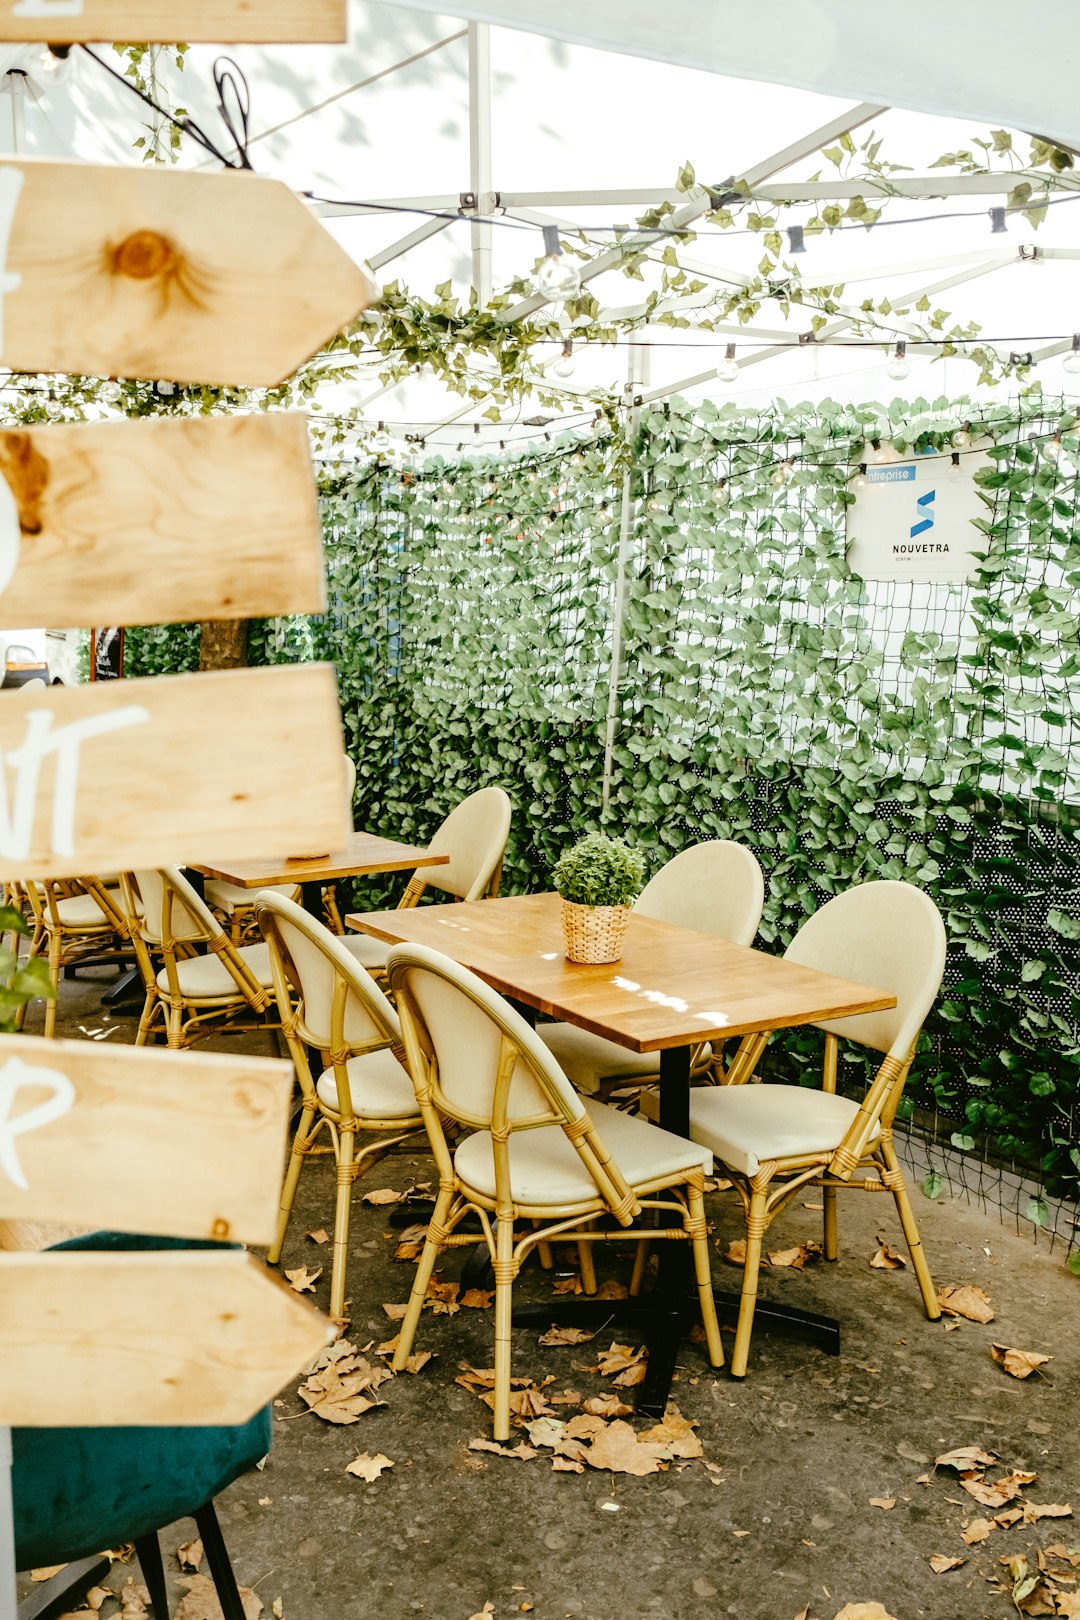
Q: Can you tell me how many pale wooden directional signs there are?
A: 6